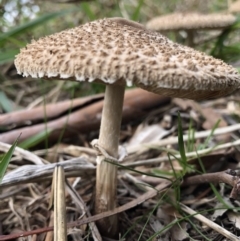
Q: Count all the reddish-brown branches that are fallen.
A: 2